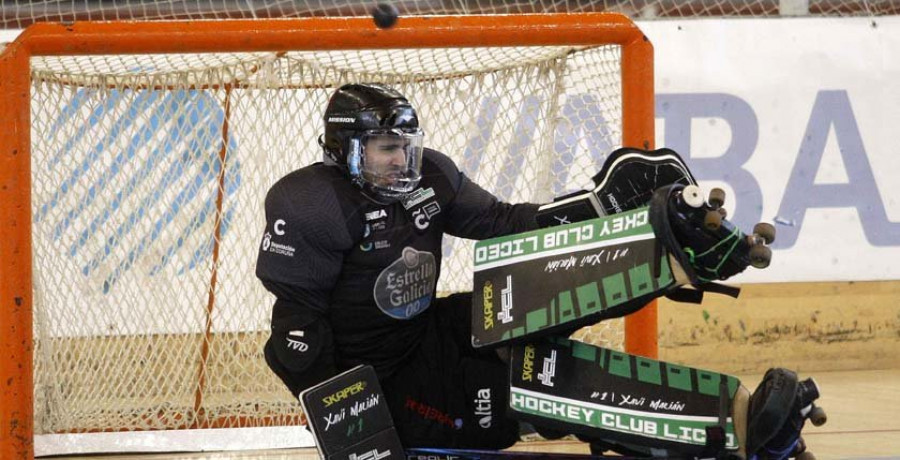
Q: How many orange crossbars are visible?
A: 1